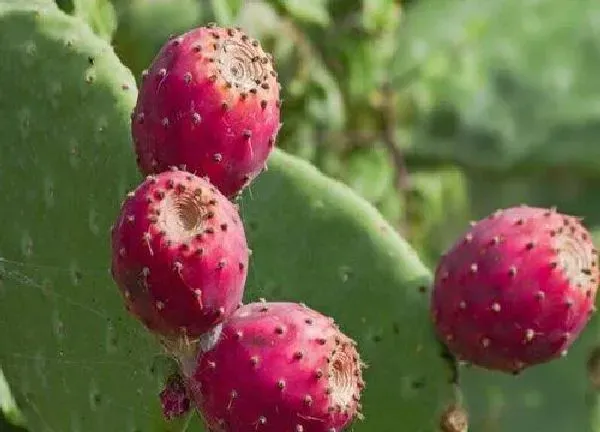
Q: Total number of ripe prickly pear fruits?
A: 4